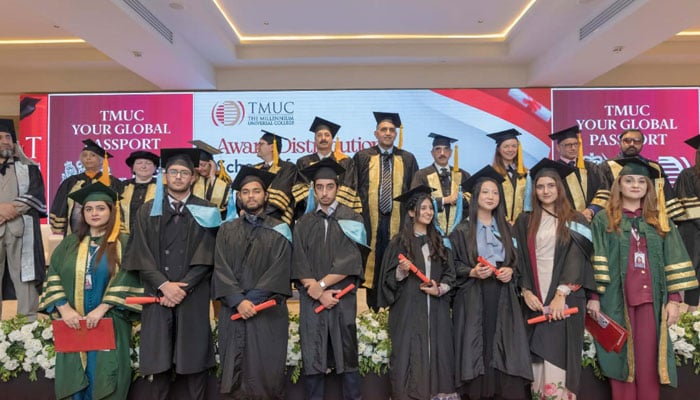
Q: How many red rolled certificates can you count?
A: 6